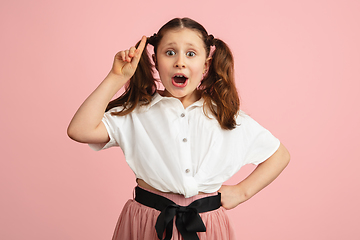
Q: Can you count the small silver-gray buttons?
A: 3